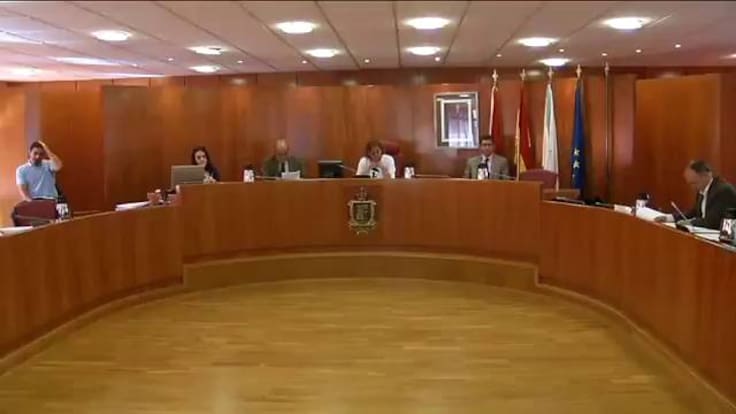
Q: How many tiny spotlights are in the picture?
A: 11